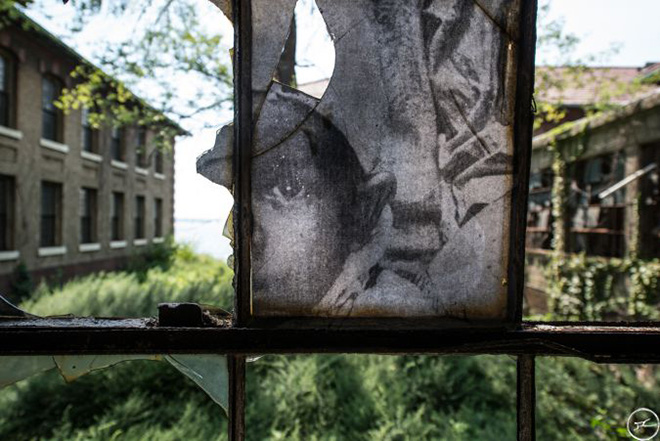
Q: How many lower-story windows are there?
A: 6